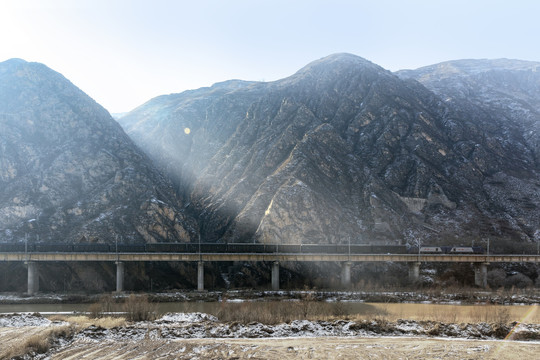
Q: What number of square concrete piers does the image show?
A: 7